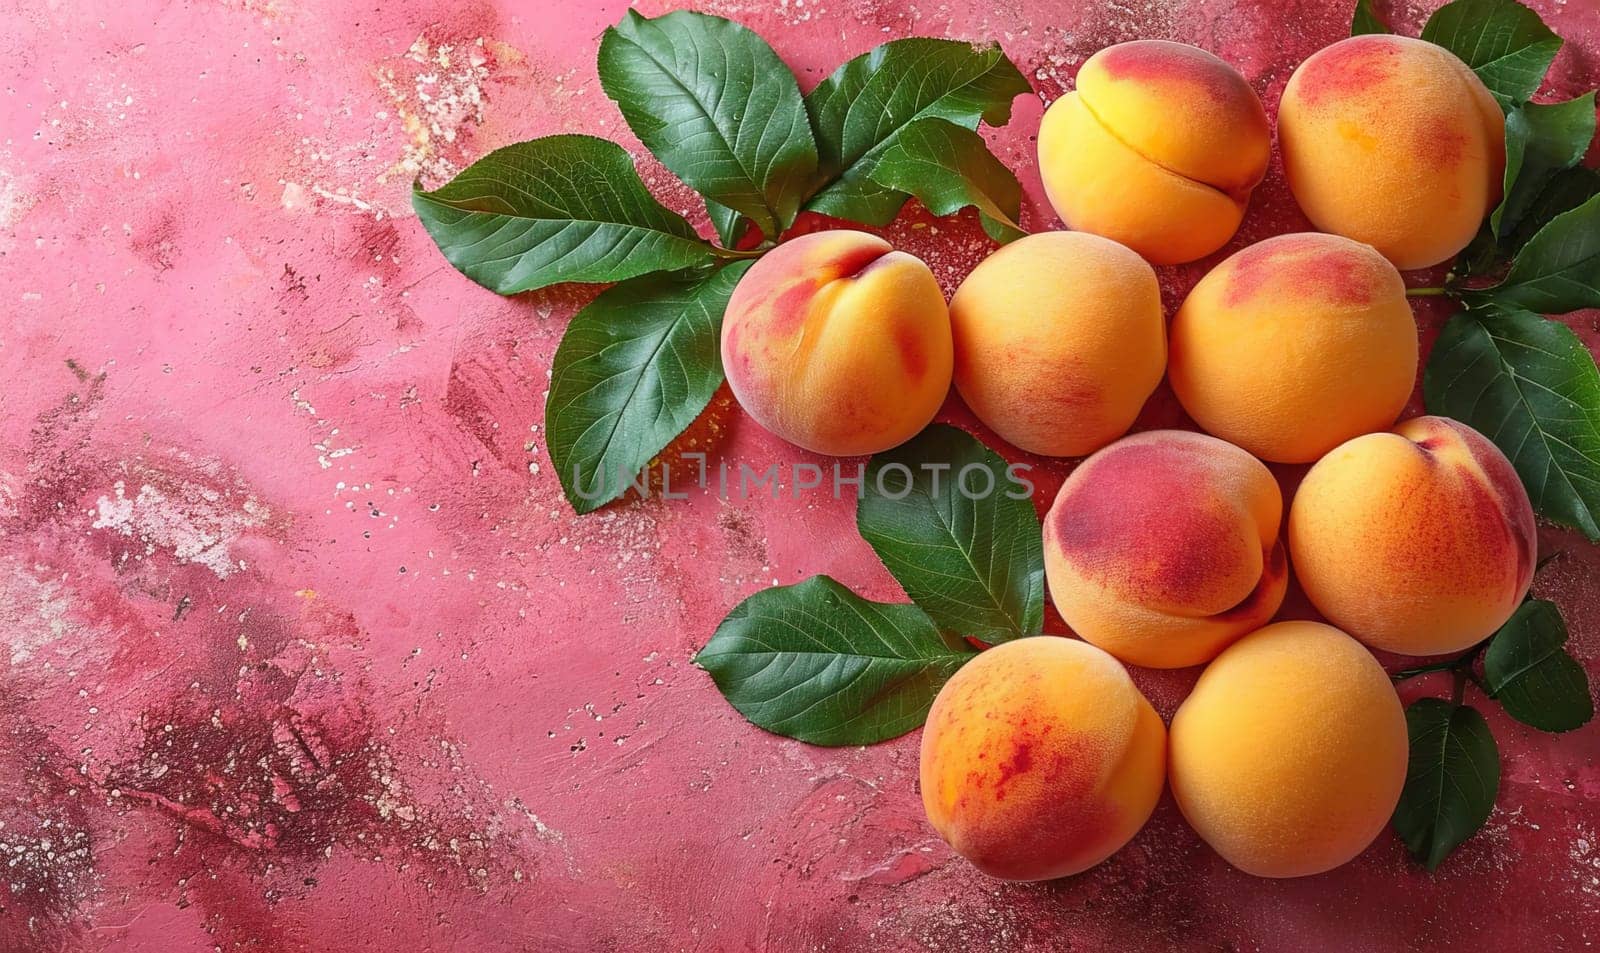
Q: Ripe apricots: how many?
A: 9